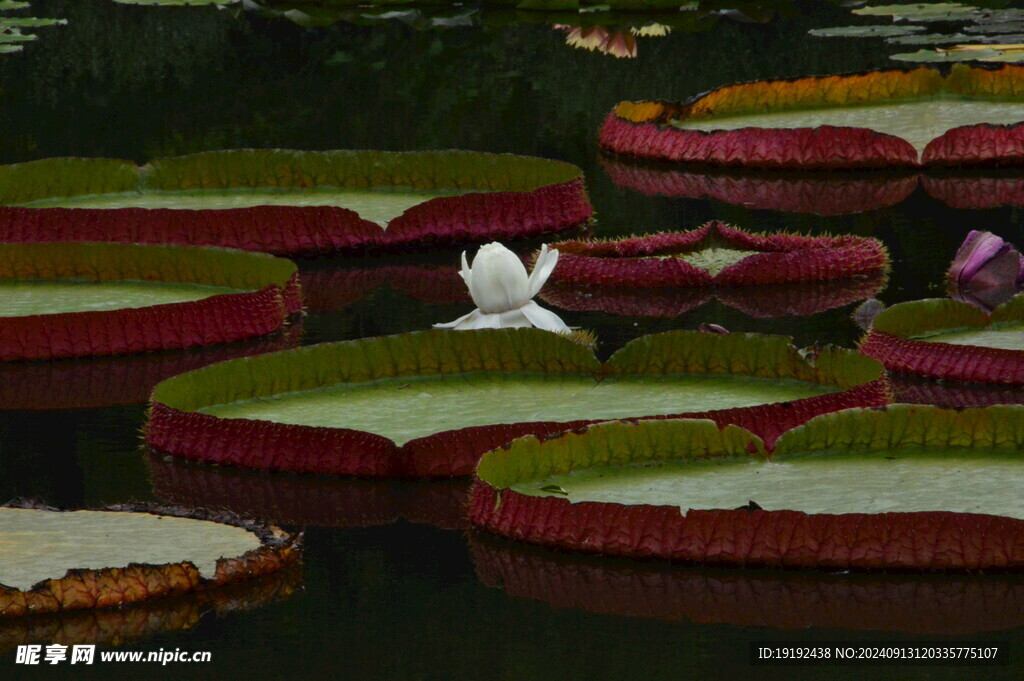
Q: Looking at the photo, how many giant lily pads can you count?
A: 8